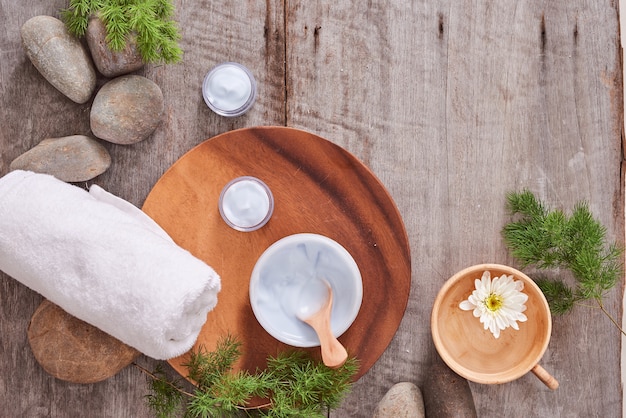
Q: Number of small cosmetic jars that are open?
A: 2